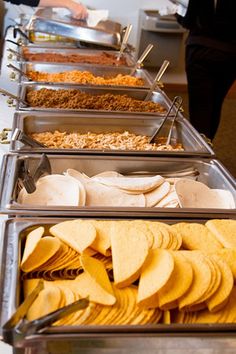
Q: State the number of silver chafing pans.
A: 7